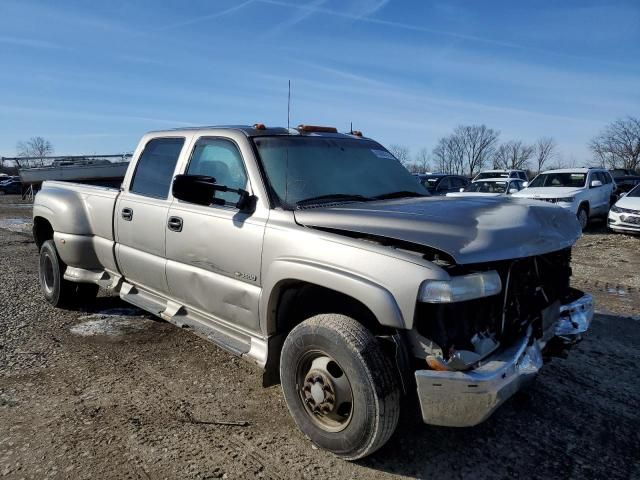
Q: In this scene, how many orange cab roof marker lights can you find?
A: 3